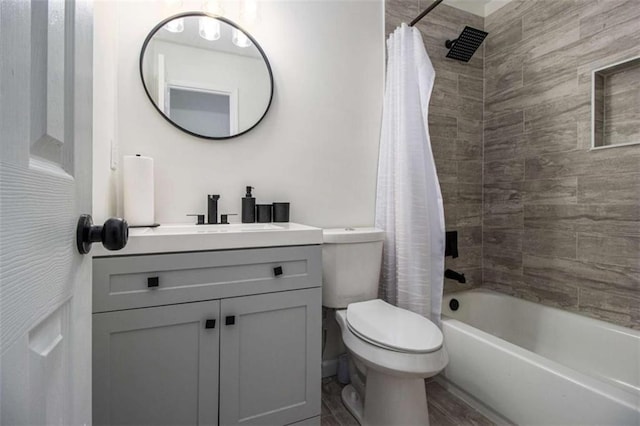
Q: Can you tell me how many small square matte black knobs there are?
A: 4